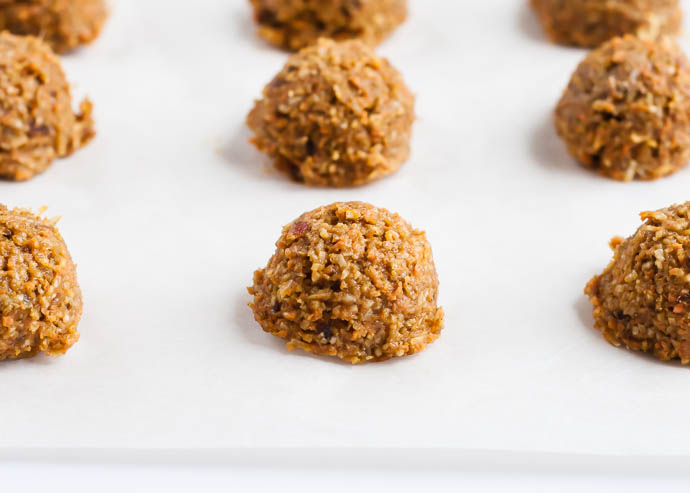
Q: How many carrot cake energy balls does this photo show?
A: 9